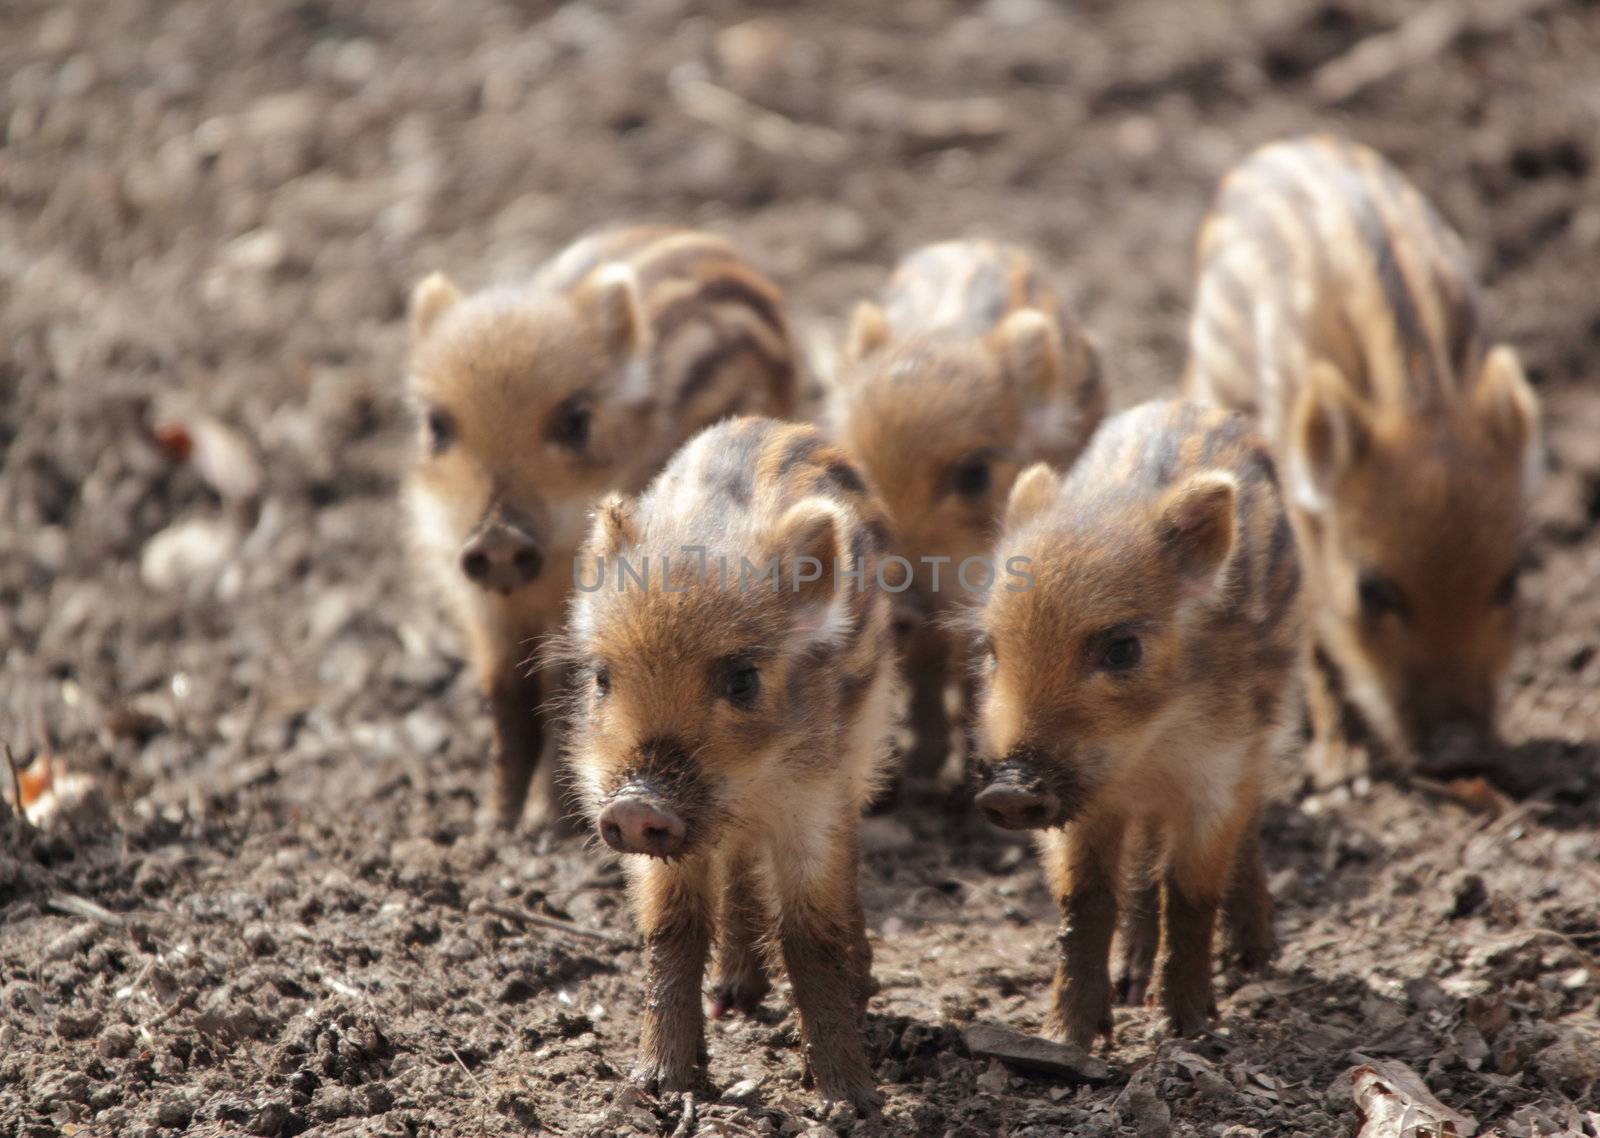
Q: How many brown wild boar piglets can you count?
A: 5